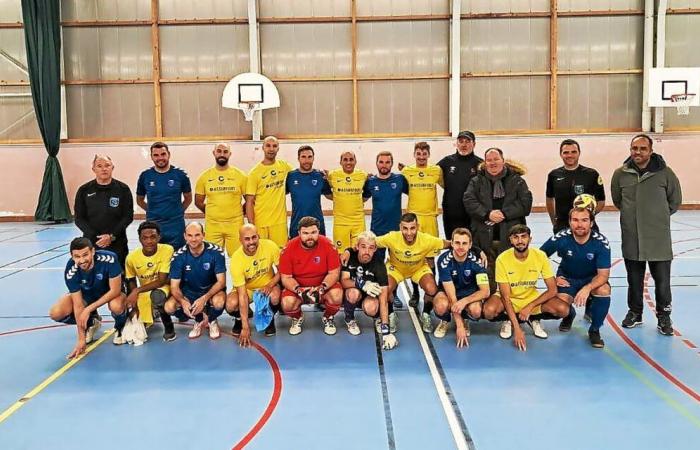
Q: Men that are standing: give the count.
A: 12